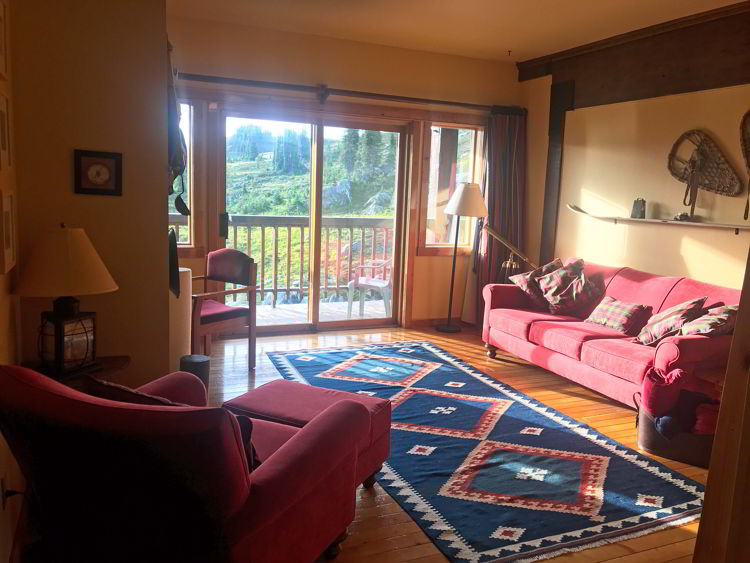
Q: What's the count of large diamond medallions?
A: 3